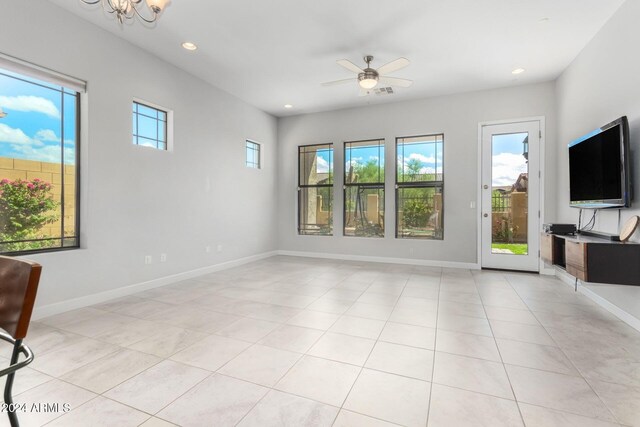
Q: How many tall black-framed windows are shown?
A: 3